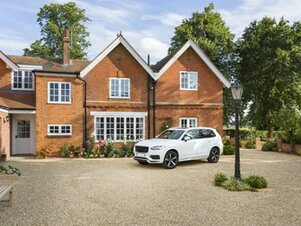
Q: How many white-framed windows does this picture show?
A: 7